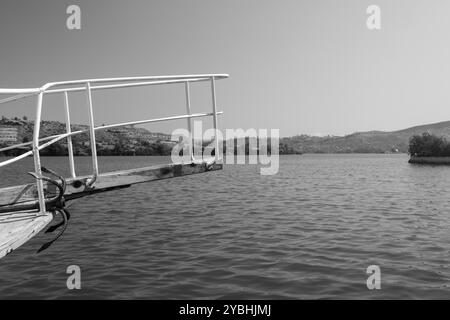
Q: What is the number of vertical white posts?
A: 5